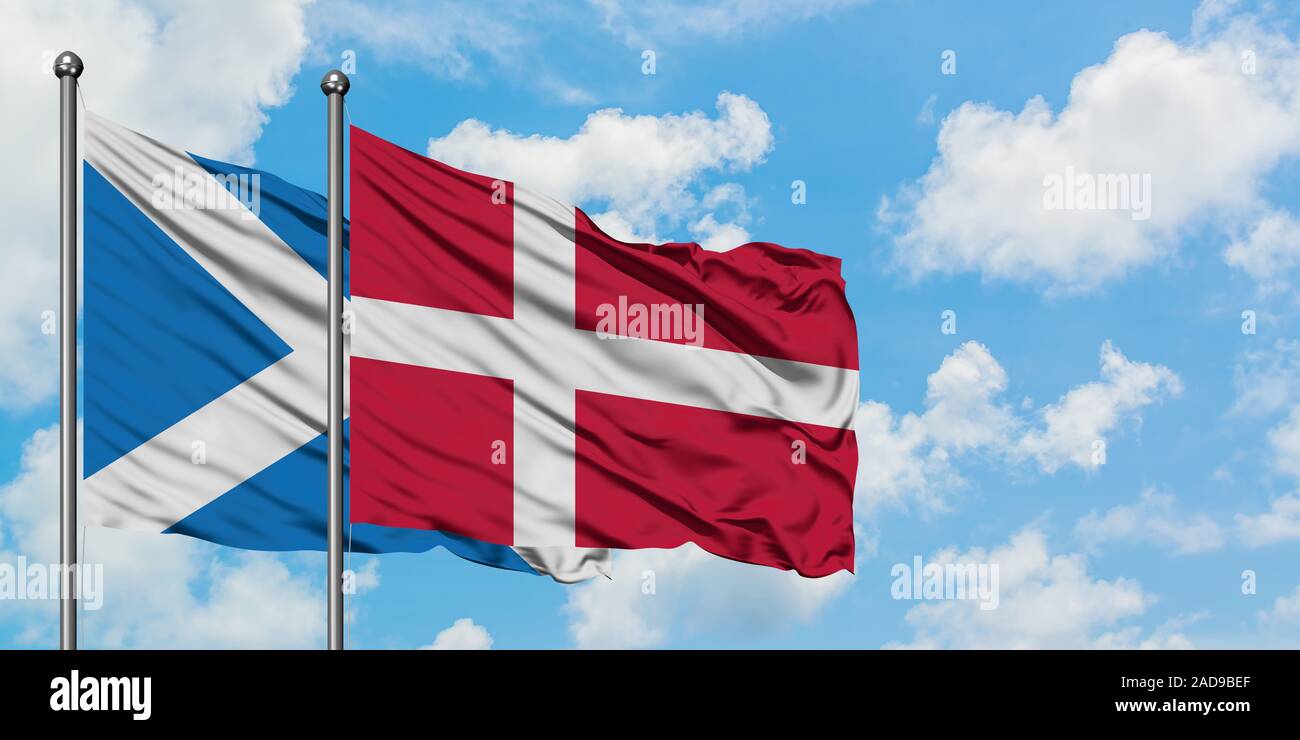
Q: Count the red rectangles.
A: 4